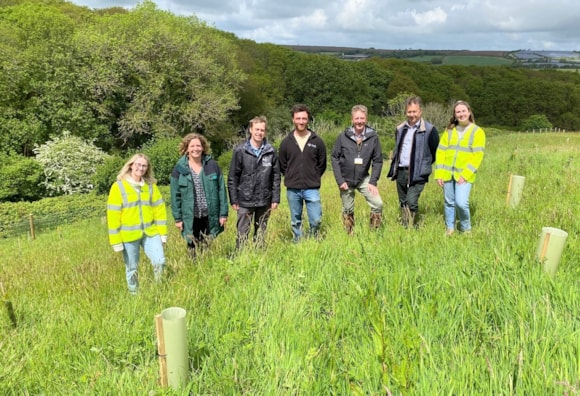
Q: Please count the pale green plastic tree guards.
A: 3